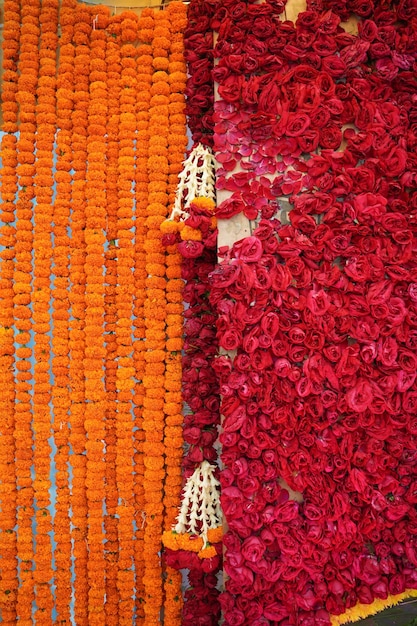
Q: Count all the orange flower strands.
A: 11